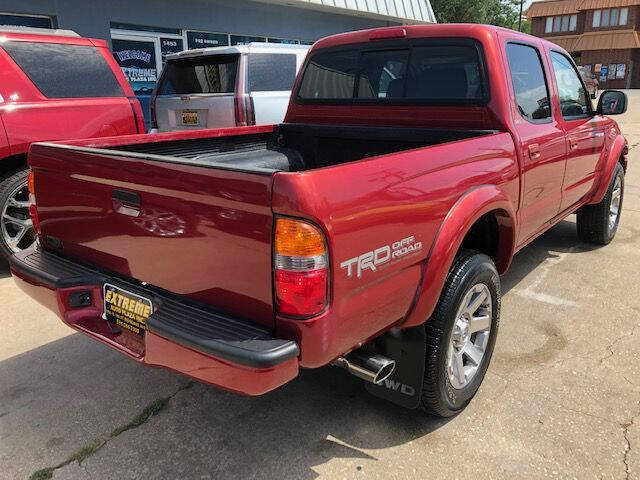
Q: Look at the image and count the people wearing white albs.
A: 0